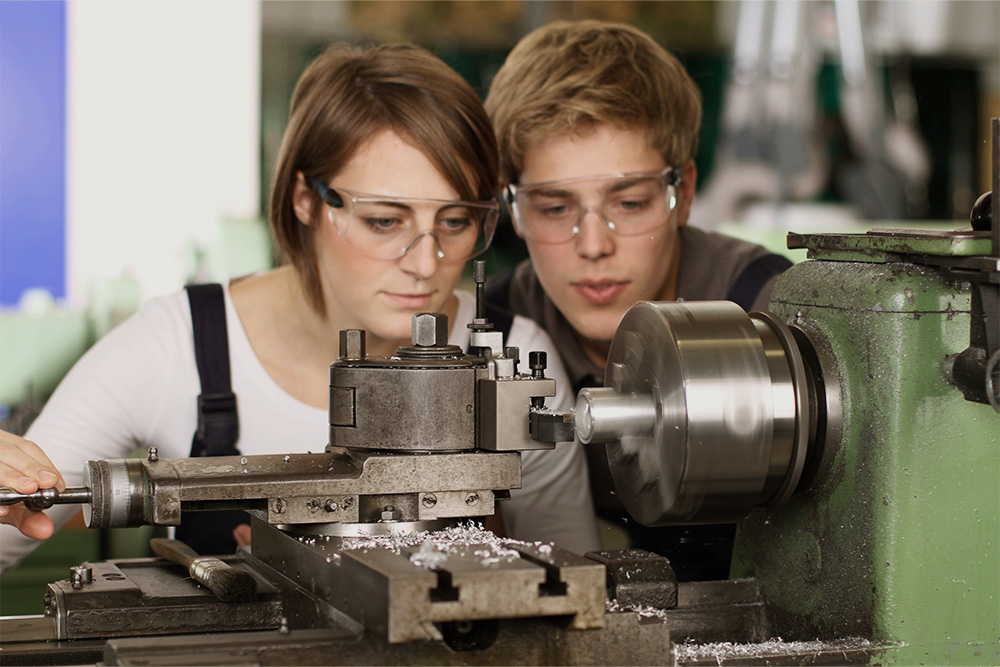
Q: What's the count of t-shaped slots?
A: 2